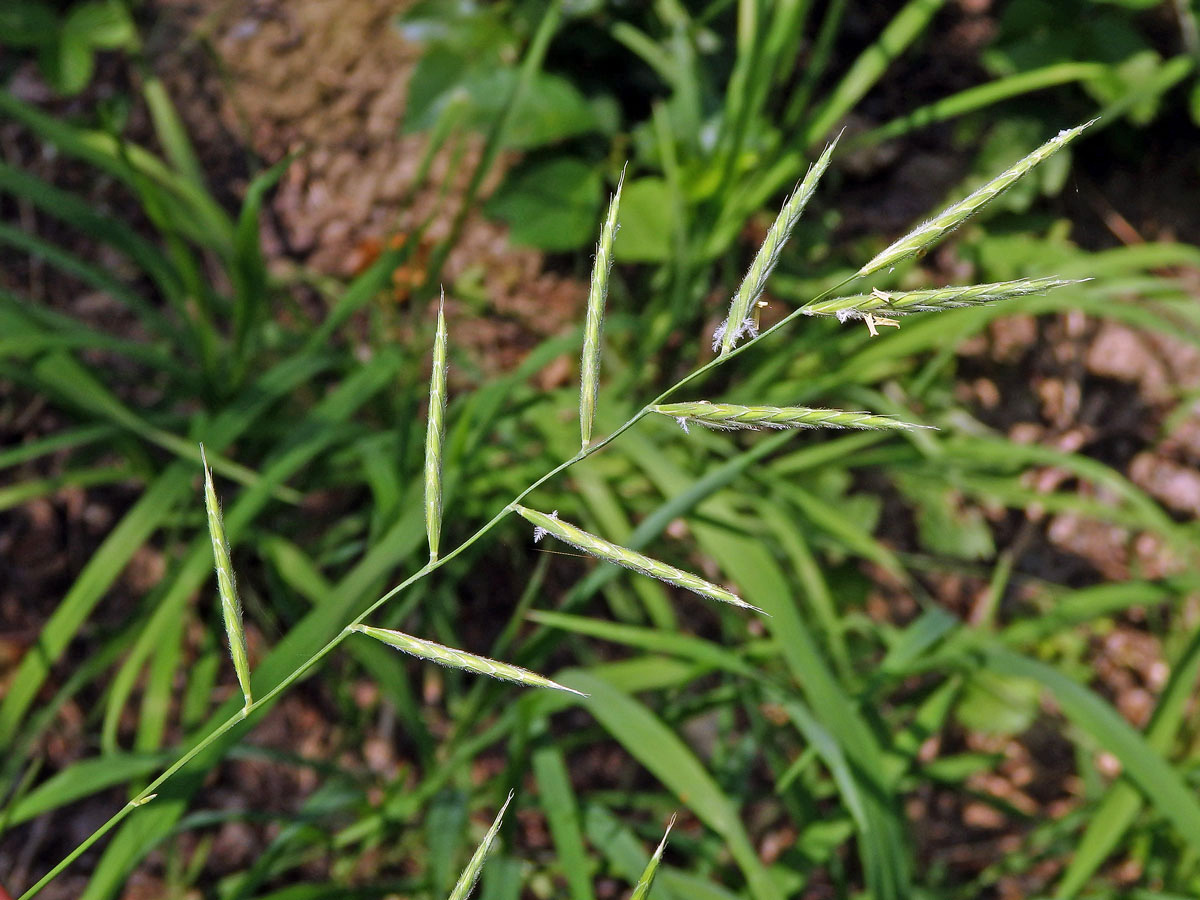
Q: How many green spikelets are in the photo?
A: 11